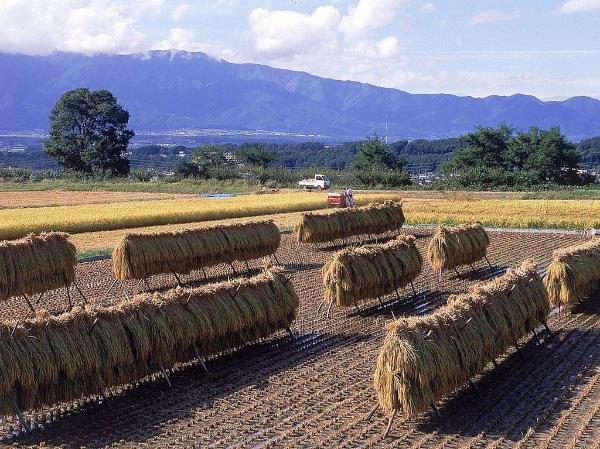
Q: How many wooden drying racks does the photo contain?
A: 8